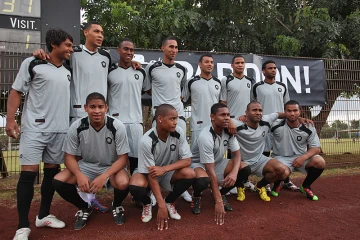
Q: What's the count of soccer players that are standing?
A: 7